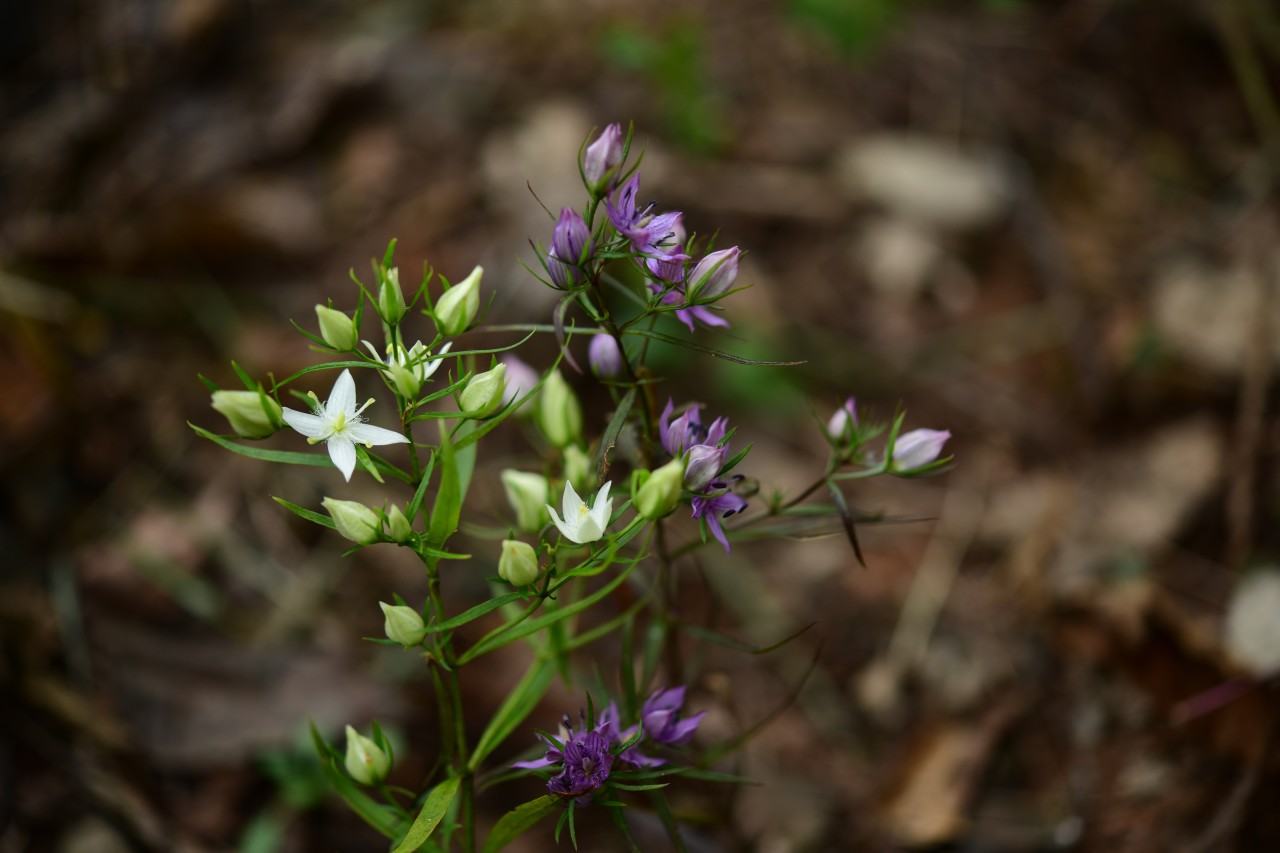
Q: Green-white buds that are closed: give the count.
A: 15